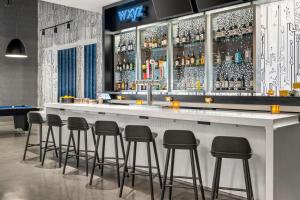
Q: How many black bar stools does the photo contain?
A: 7